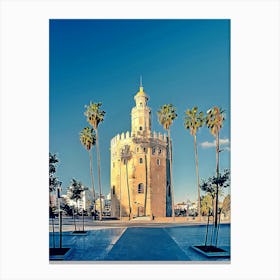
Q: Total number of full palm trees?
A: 5